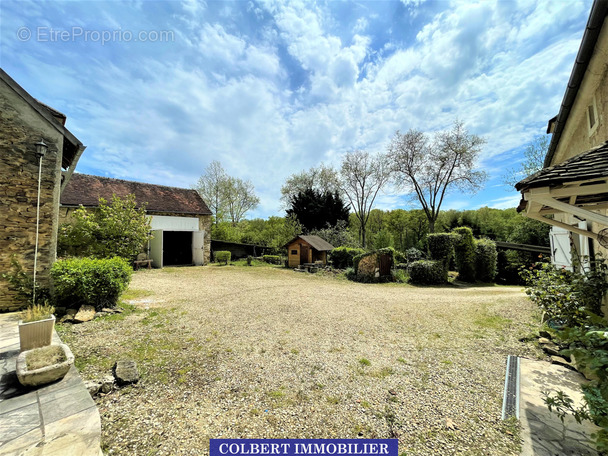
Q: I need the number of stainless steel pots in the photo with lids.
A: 0